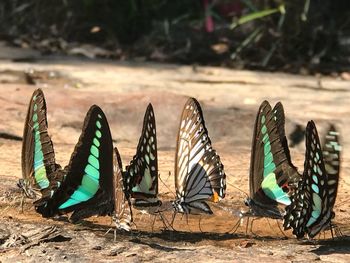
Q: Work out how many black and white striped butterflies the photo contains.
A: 1